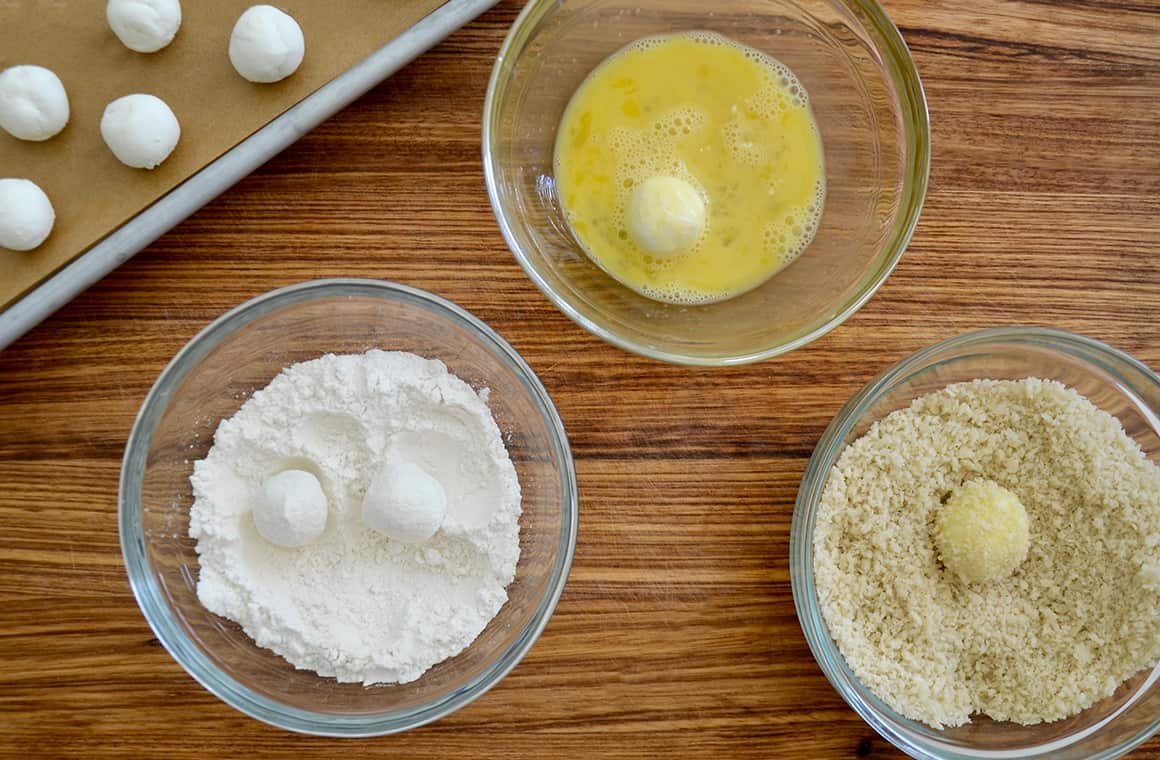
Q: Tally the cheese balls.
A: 9